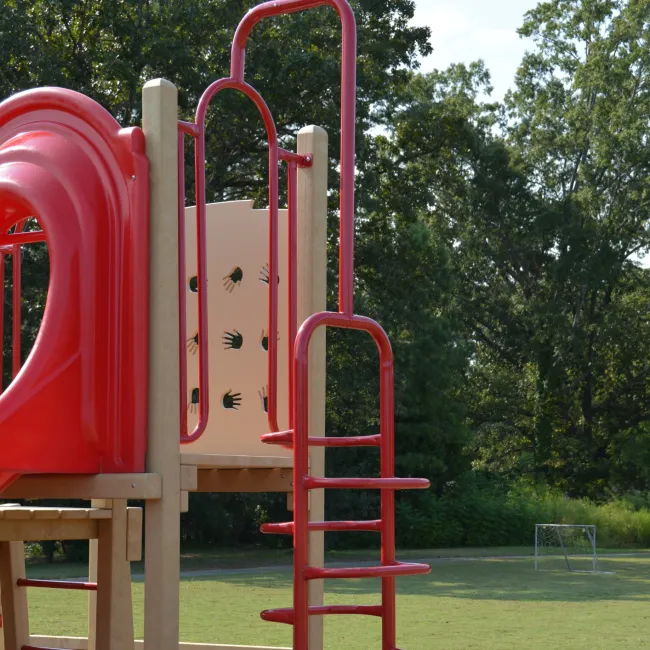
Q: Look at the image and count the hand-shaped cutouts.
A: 9